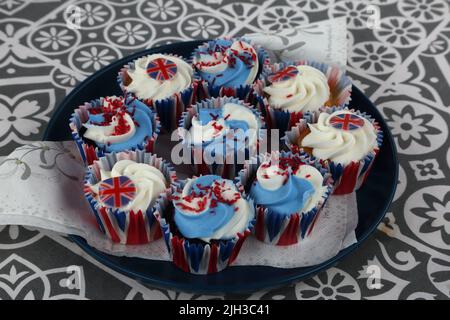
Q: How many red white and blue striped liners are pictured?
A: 9